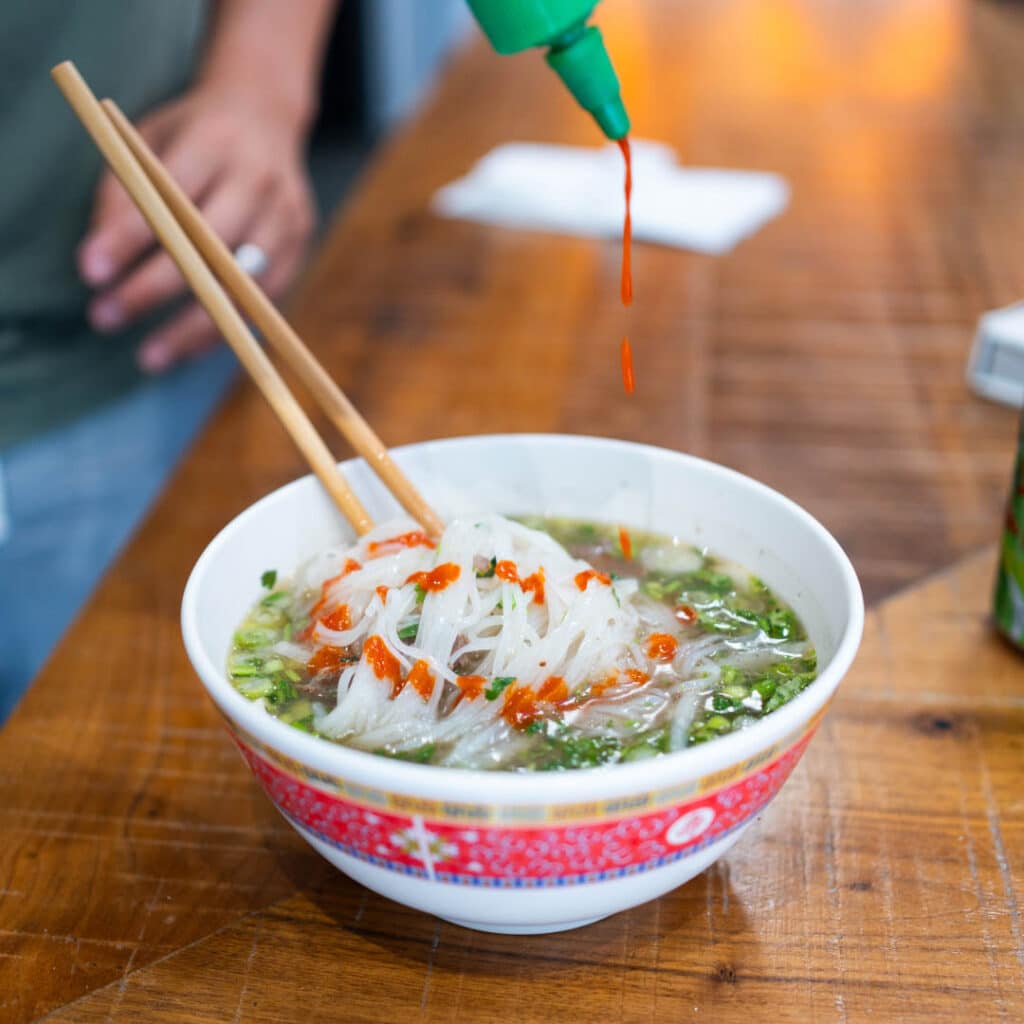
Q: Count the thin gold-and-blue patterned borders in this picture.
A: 2